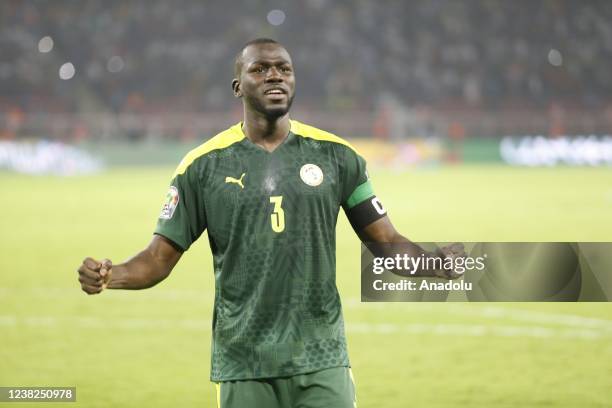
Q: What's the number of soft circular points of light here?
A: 5